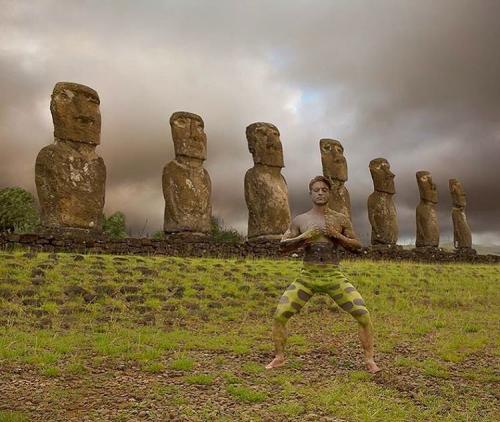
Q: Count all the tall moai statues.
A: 7